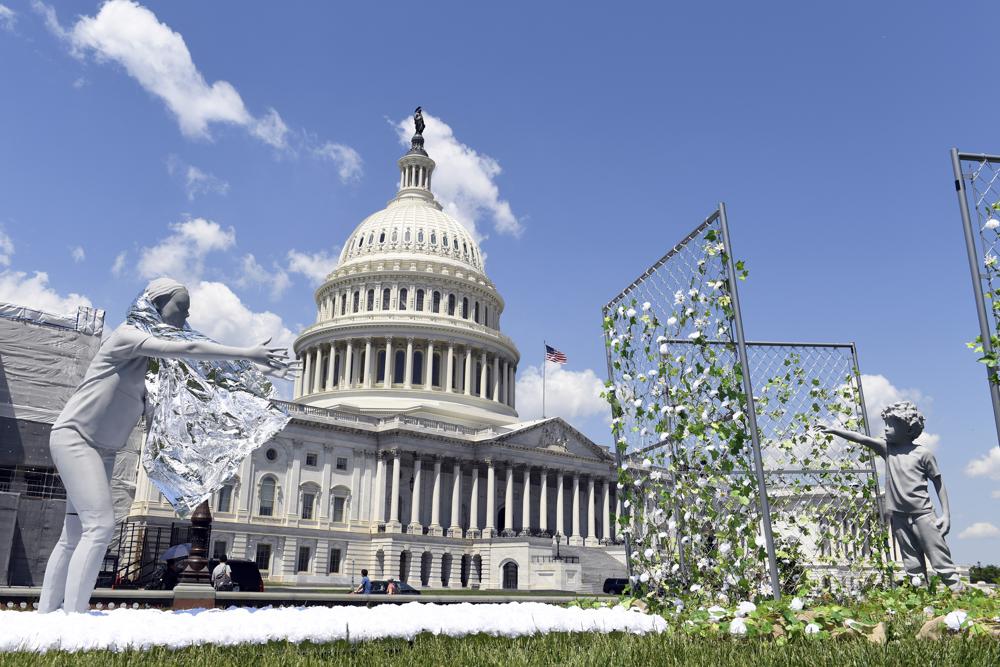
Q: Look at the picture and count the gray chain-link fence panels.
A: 3